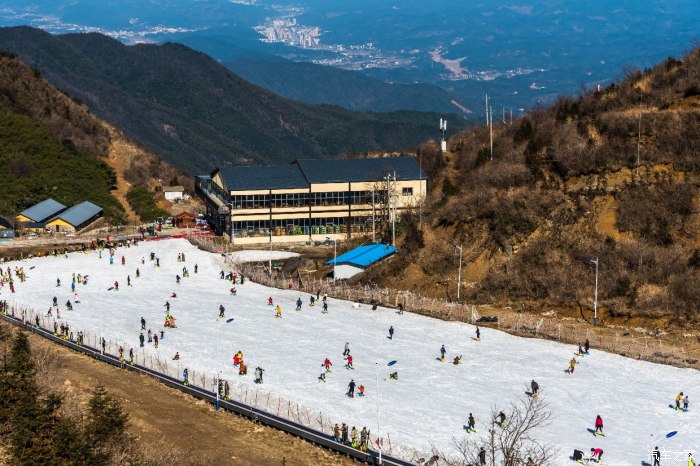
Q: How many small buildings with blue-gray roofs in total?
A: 2